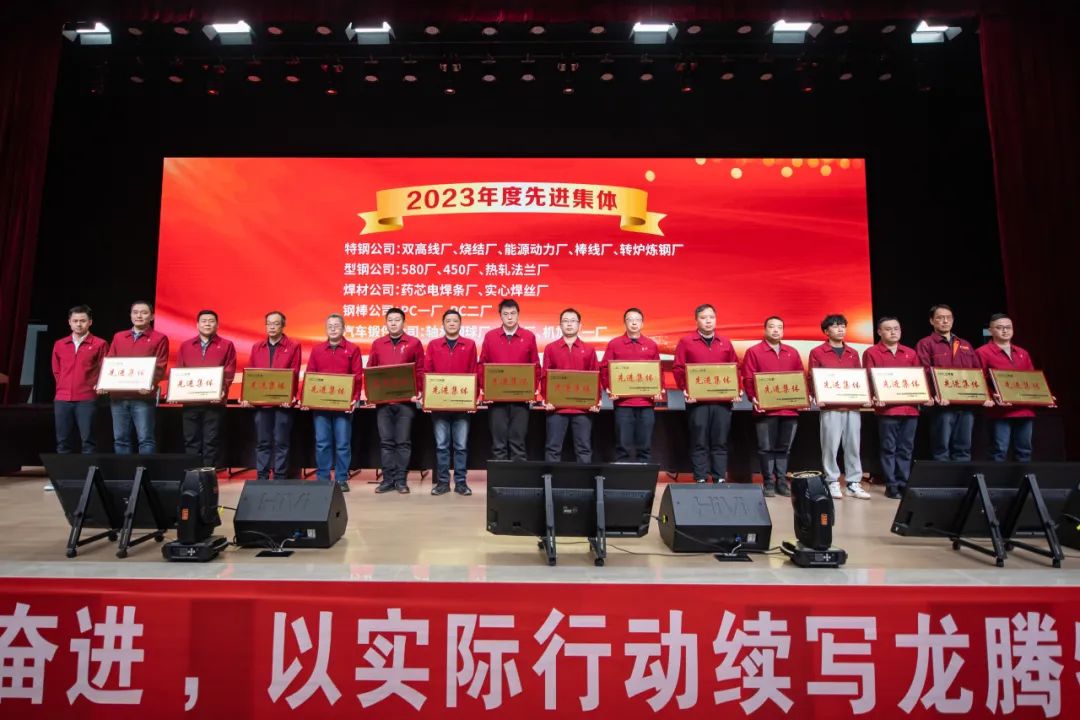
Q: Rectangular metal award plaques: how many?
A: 15